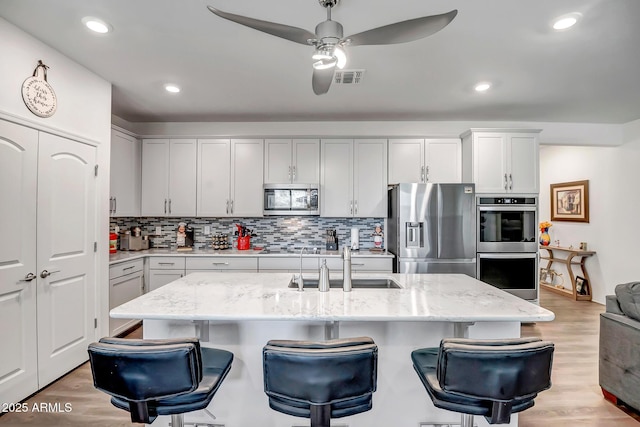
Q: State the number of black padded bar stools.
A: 3